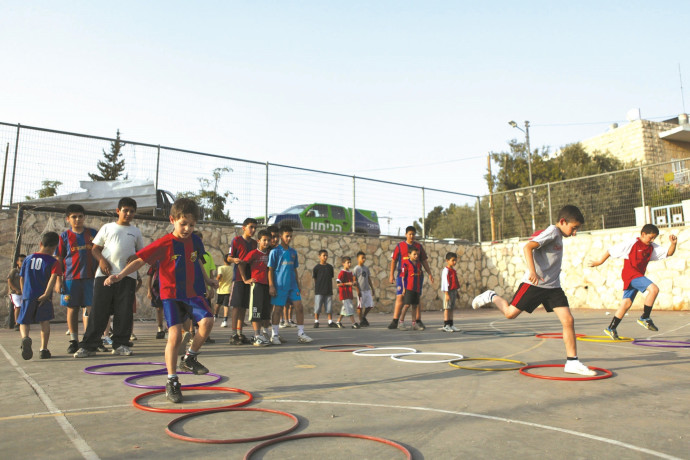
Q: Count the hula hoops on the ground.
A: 15